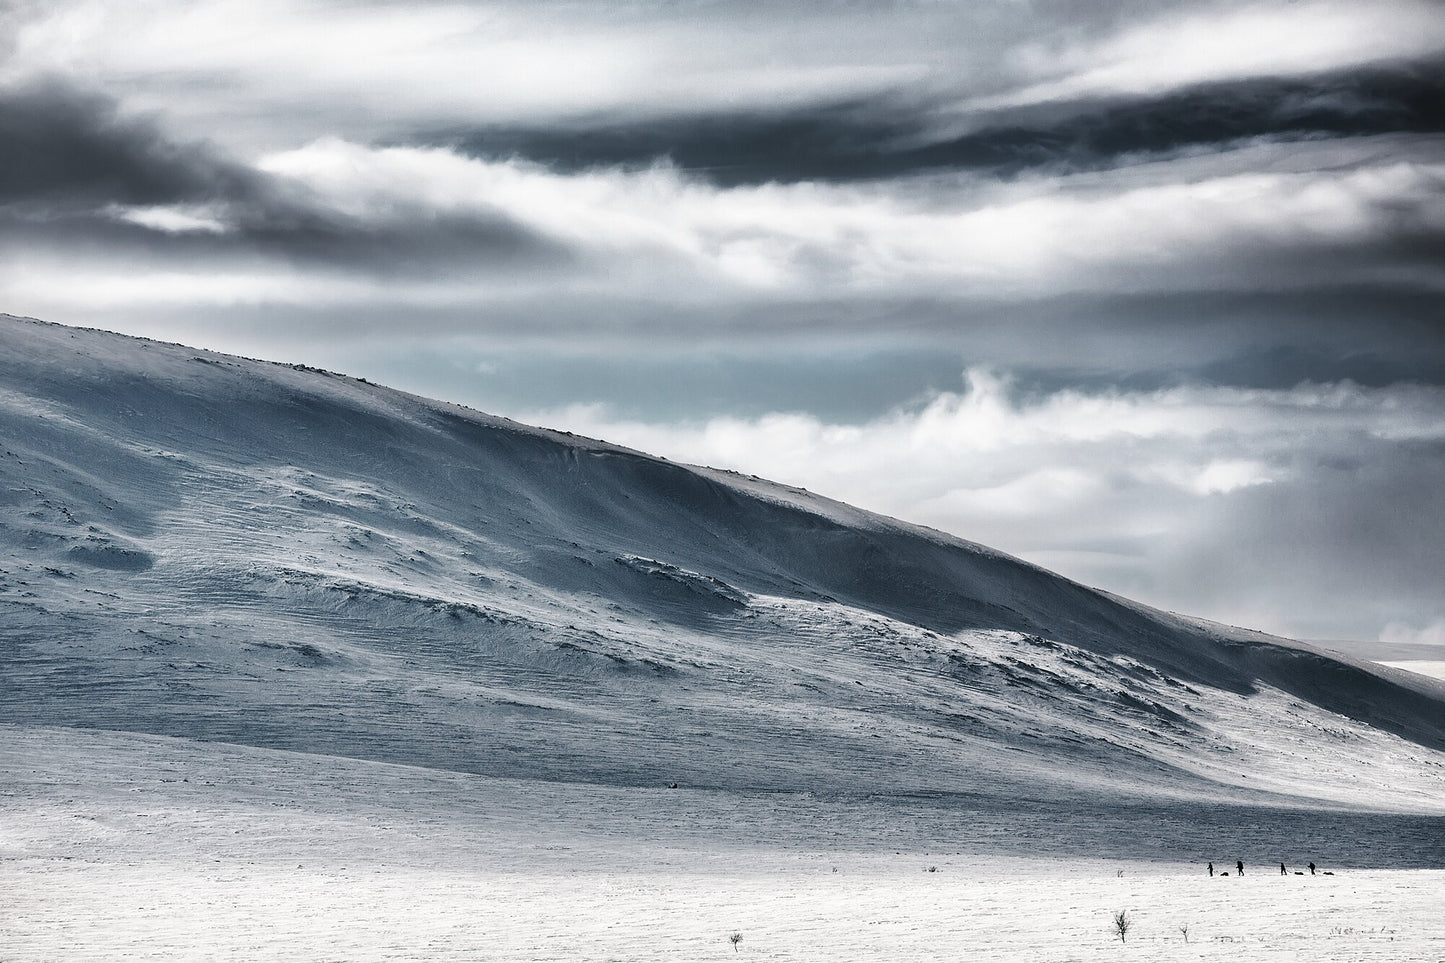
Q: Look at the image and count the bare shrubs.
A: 3